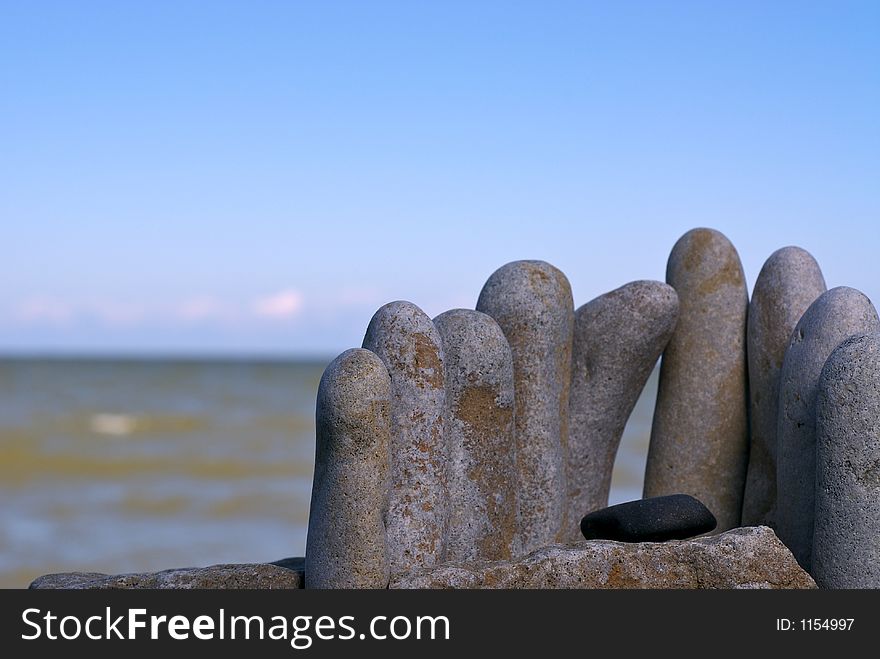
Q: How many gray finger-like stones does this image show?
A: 9